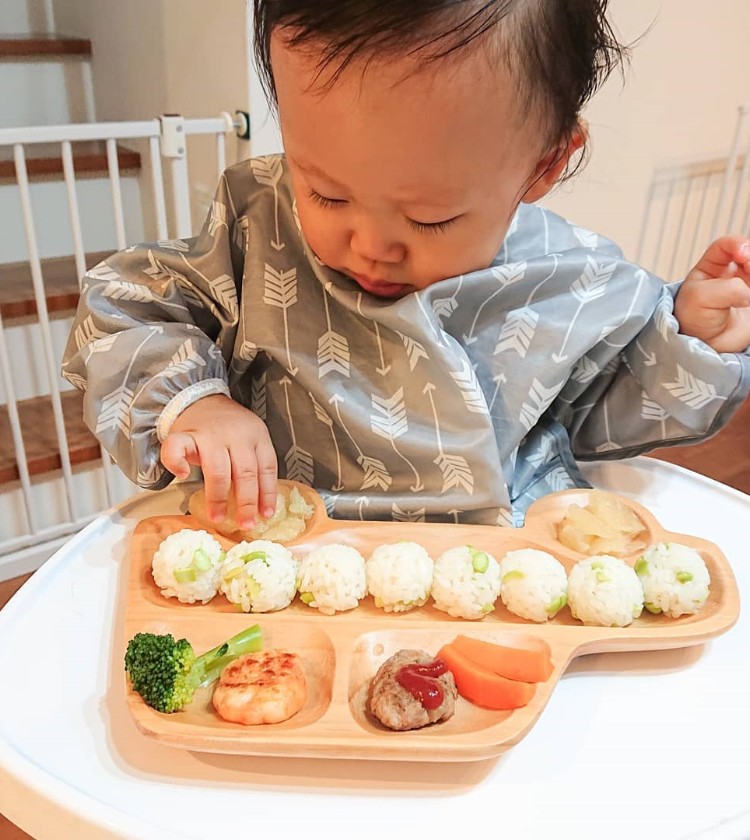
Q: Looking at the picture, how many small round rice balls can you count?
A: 8